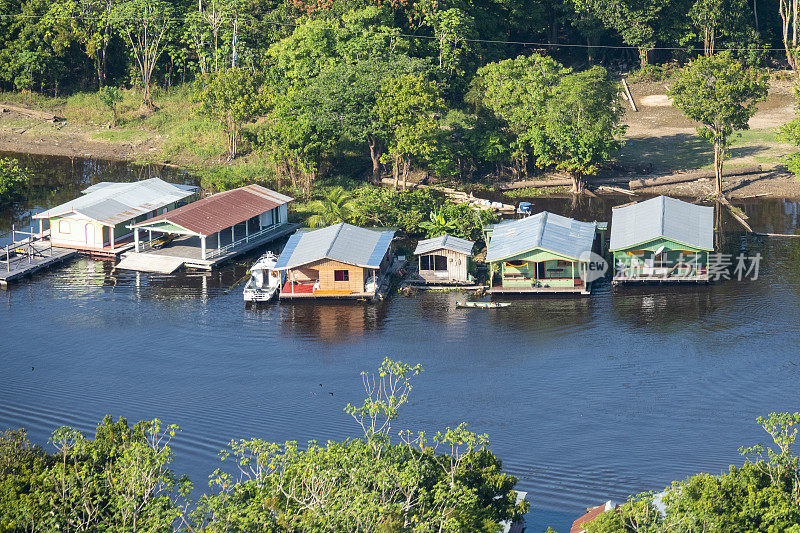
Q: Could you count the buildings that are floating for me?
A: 6